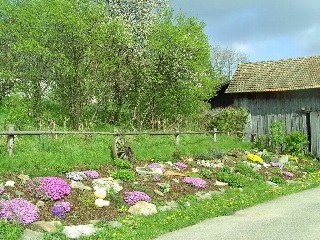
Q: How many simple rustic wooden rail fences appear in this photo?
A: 1